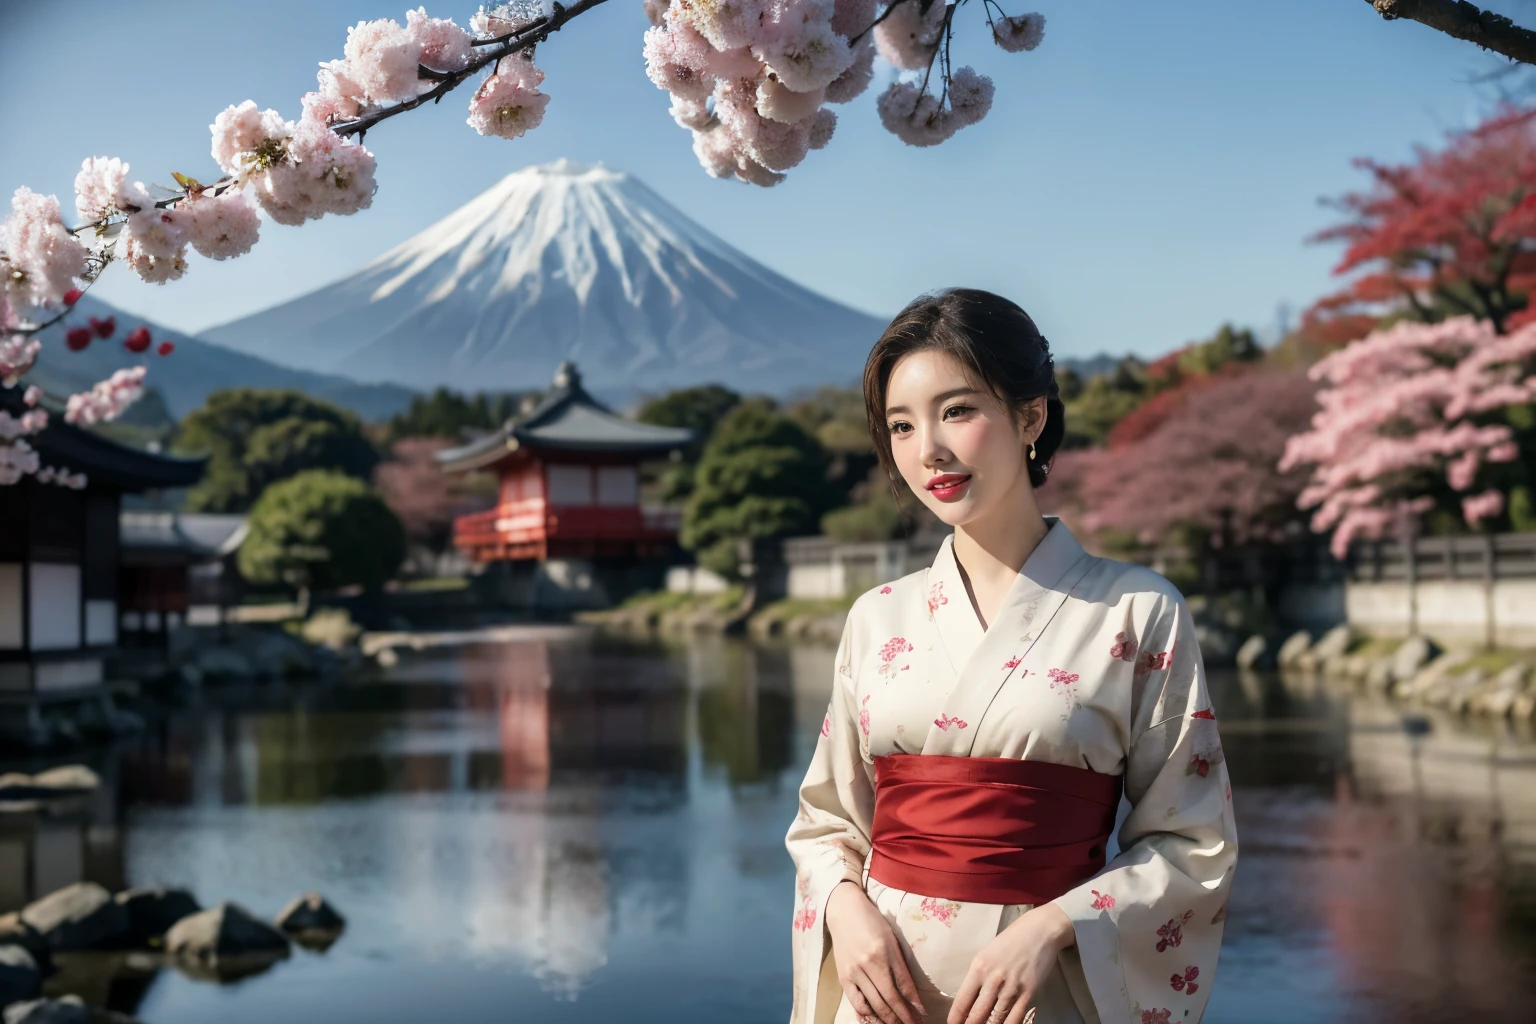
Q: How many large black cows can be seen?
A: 0